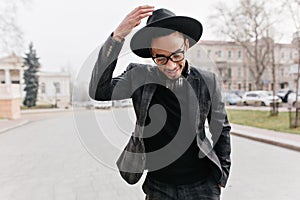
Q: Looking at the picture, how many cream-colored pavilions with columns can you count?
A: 1